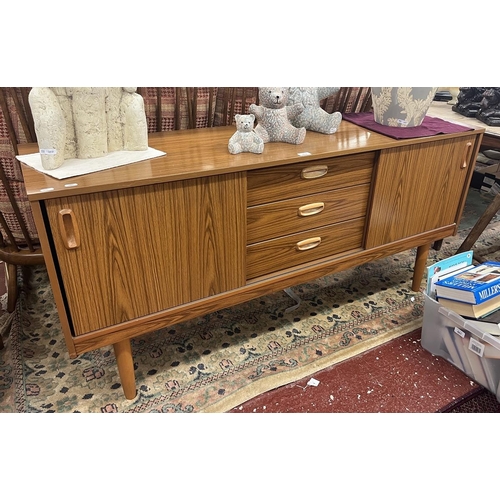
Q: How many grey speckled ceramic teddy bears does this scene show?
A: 3